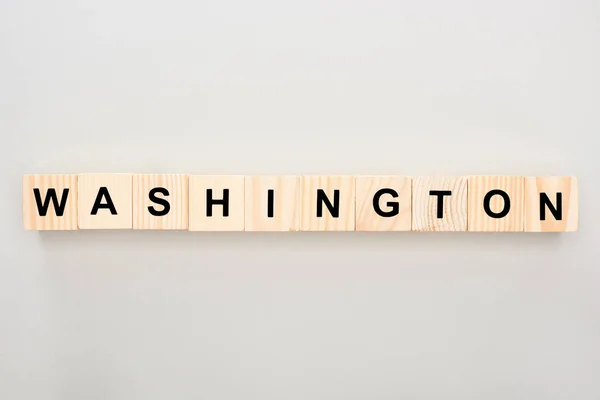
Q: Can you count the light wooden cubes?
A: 10